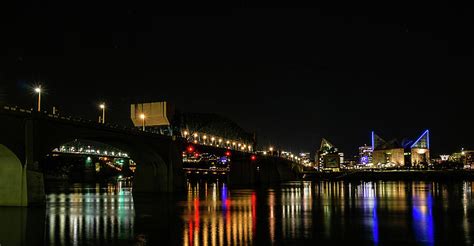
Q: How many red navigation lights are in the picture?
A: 4